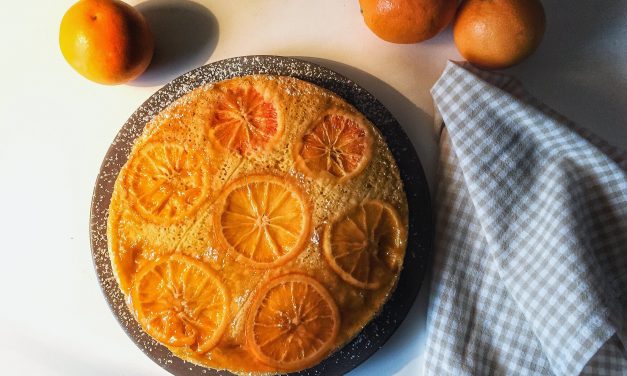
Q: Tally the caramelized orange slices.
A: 7